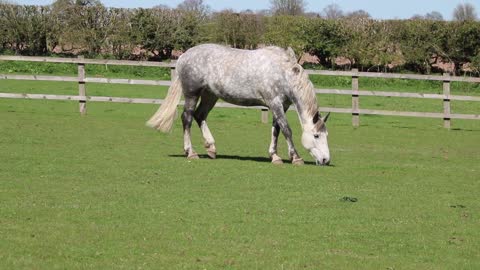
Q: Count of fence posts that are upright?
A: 5